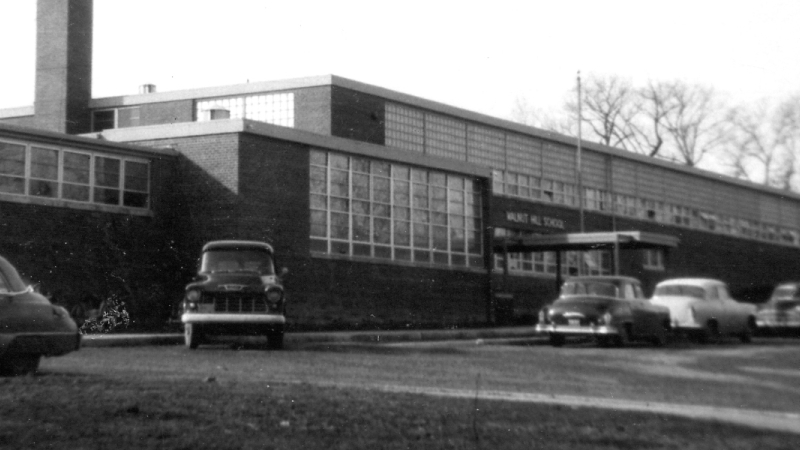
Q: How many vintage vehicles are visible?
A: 5